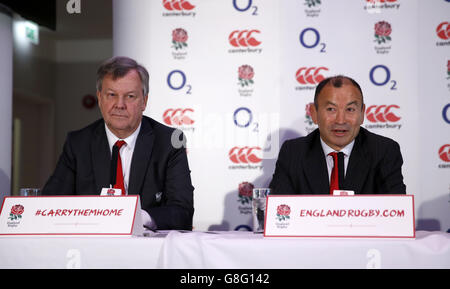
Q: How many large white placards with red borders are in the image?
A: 2